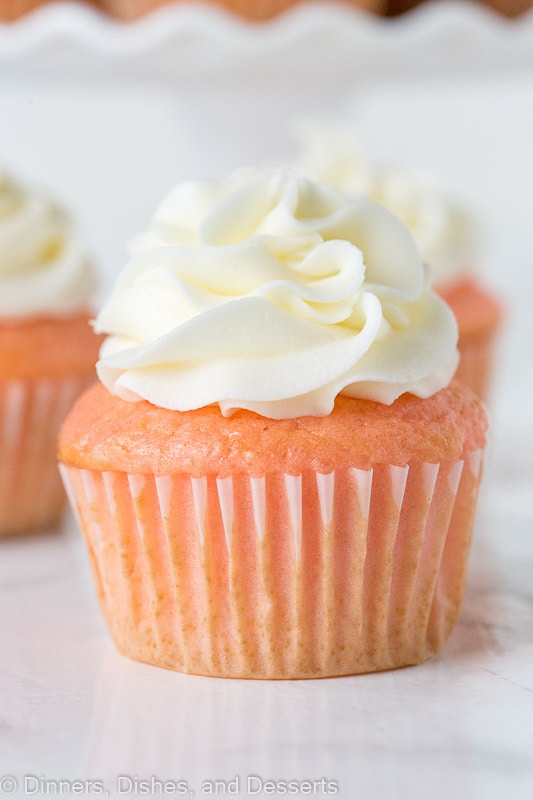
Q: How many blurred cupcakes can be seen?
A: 2